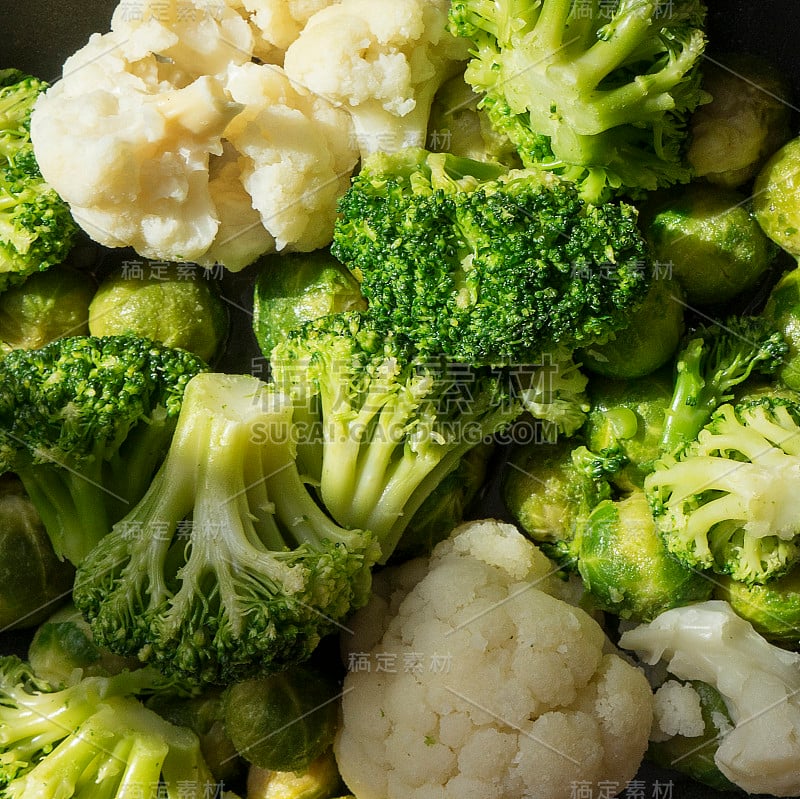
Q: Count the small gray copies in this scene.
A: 10